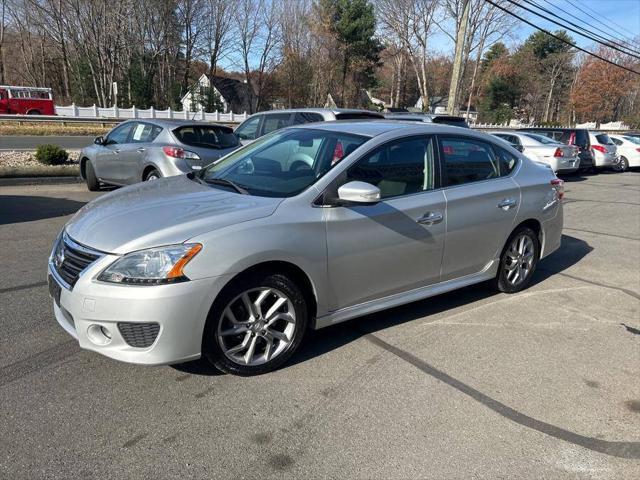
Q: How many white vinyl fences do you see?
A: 1